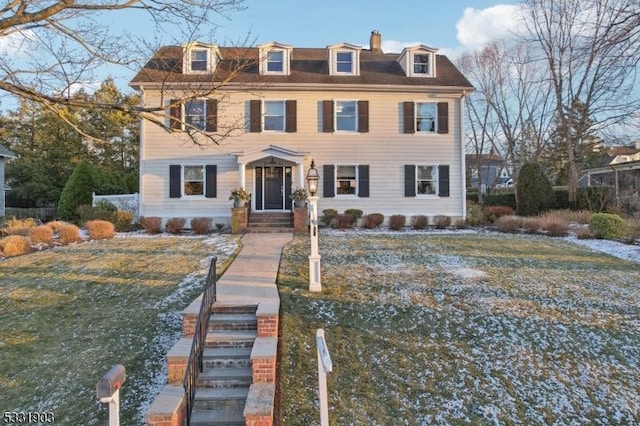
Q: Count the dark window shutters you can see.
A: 14